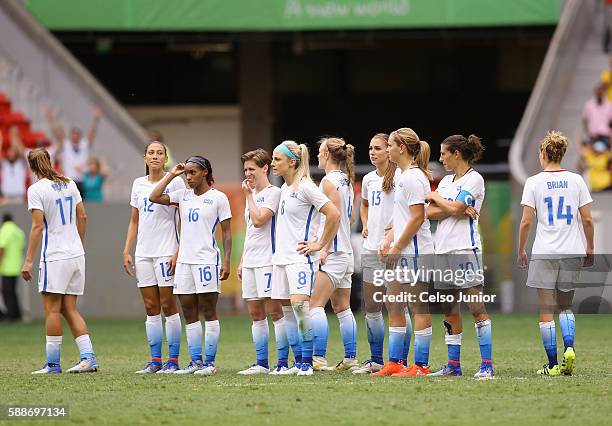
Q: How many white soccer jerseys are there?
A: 10